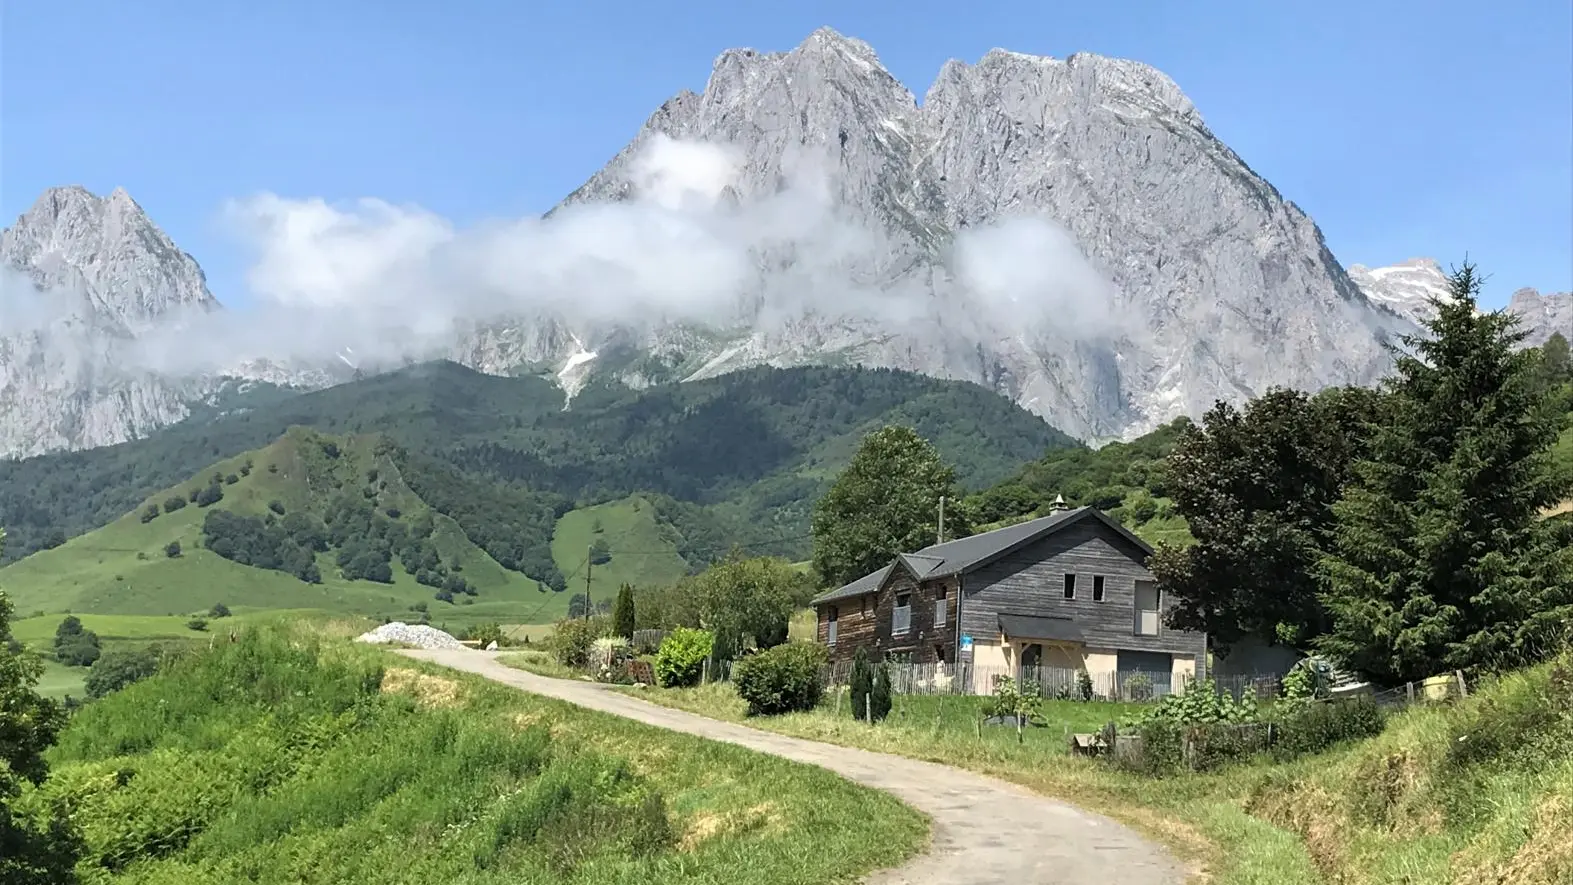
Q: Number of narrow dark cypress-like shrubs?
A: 3